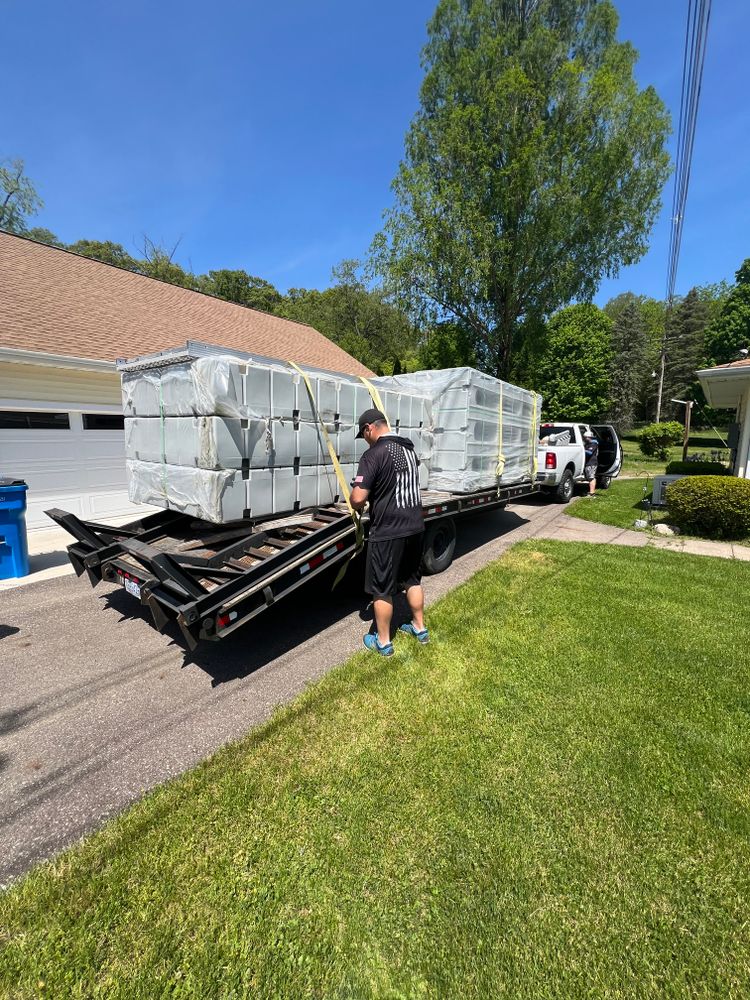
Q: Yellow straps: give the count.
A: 4